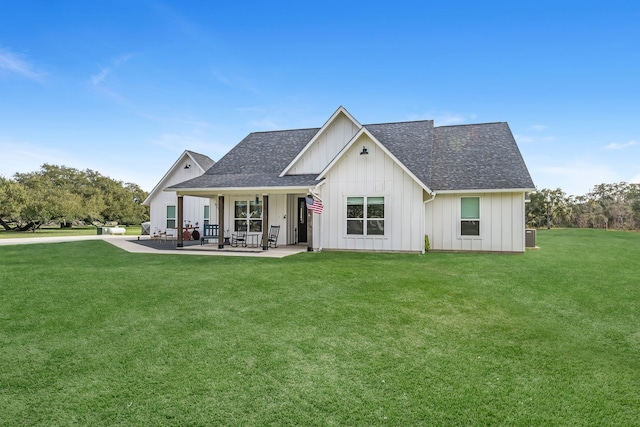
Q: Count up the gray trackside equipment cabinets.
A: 0